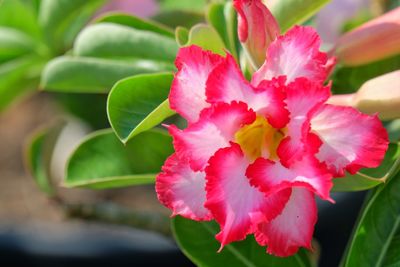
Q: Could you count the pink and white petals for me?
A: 10